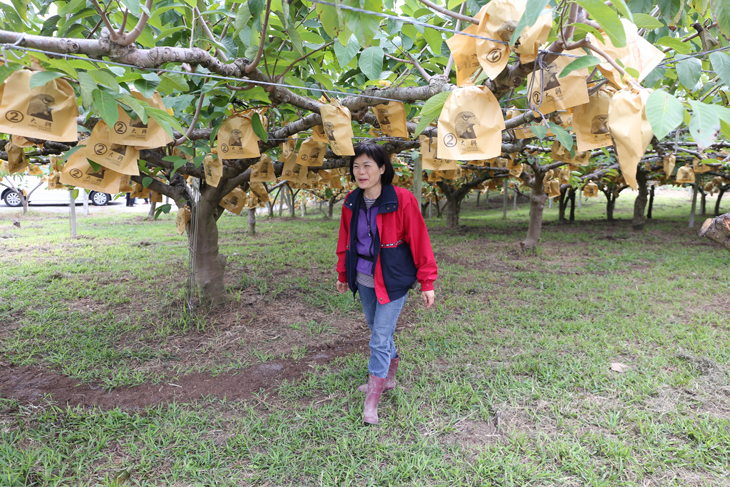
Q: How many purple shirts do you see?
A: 1